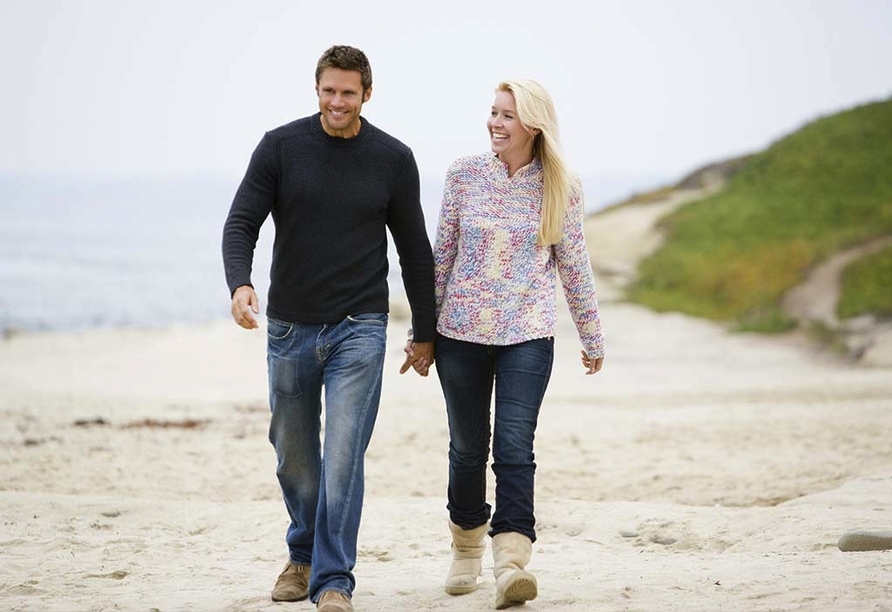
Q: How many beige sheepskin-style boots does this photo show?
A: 2